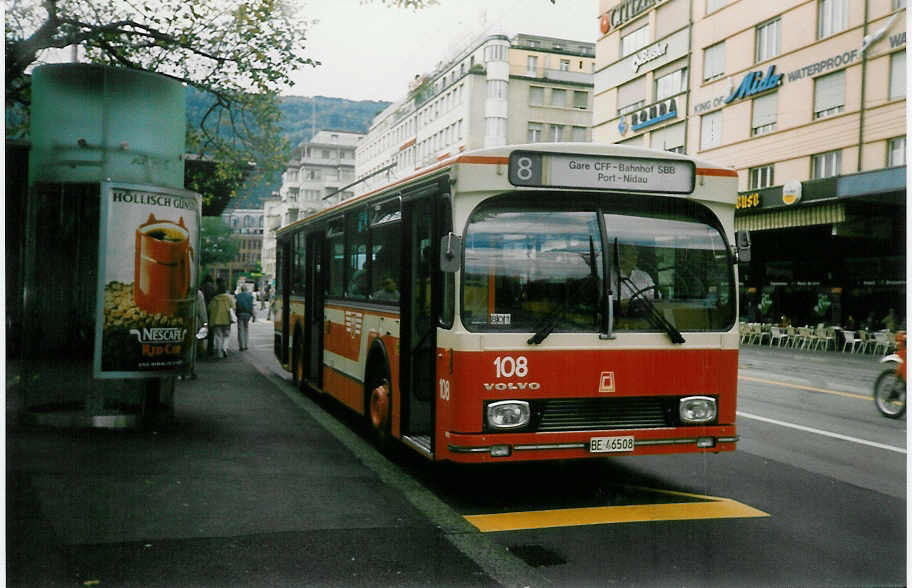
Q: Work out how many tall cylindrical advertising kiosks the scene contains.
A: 1